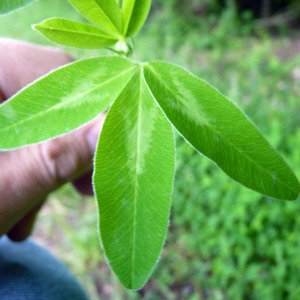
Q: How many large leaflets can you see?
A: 3